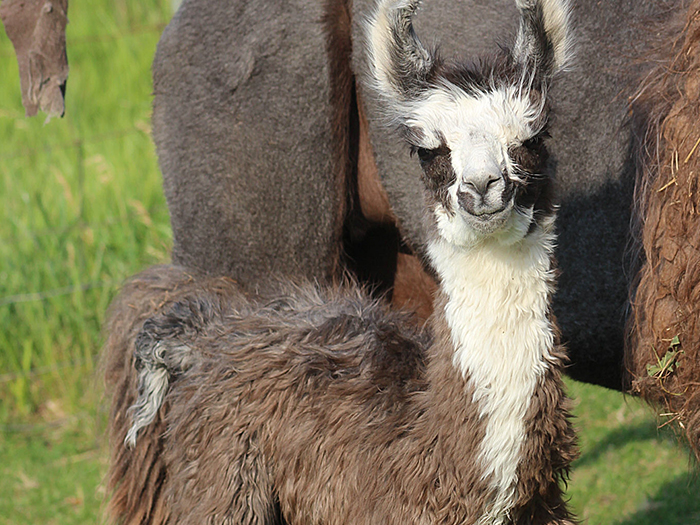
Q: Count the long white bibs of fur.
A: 1